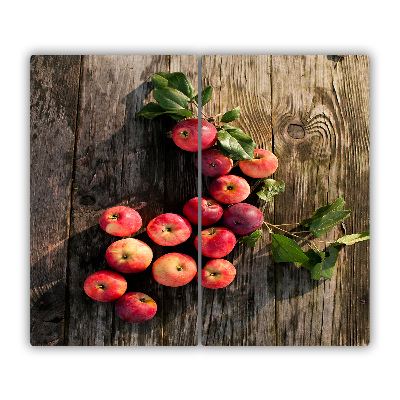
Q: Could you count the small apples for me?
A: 14